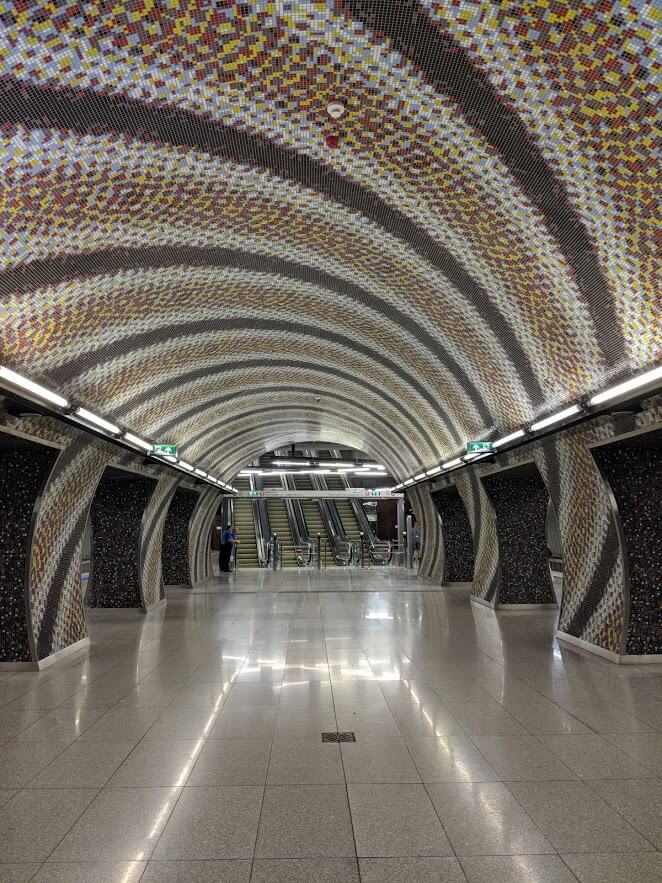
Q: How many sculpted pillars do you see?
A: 6